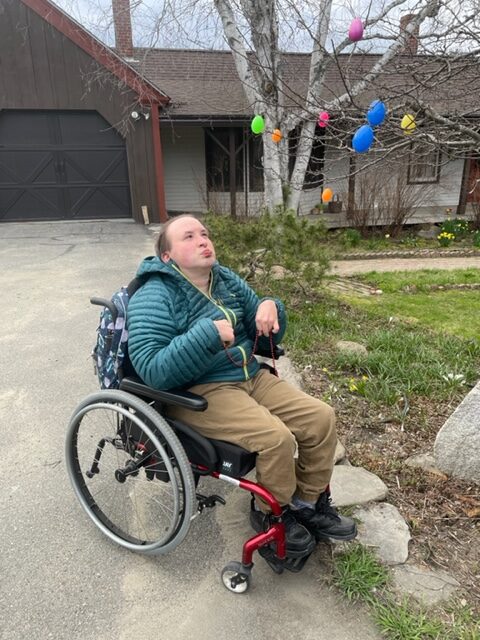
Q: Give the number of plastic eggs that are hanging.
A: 8